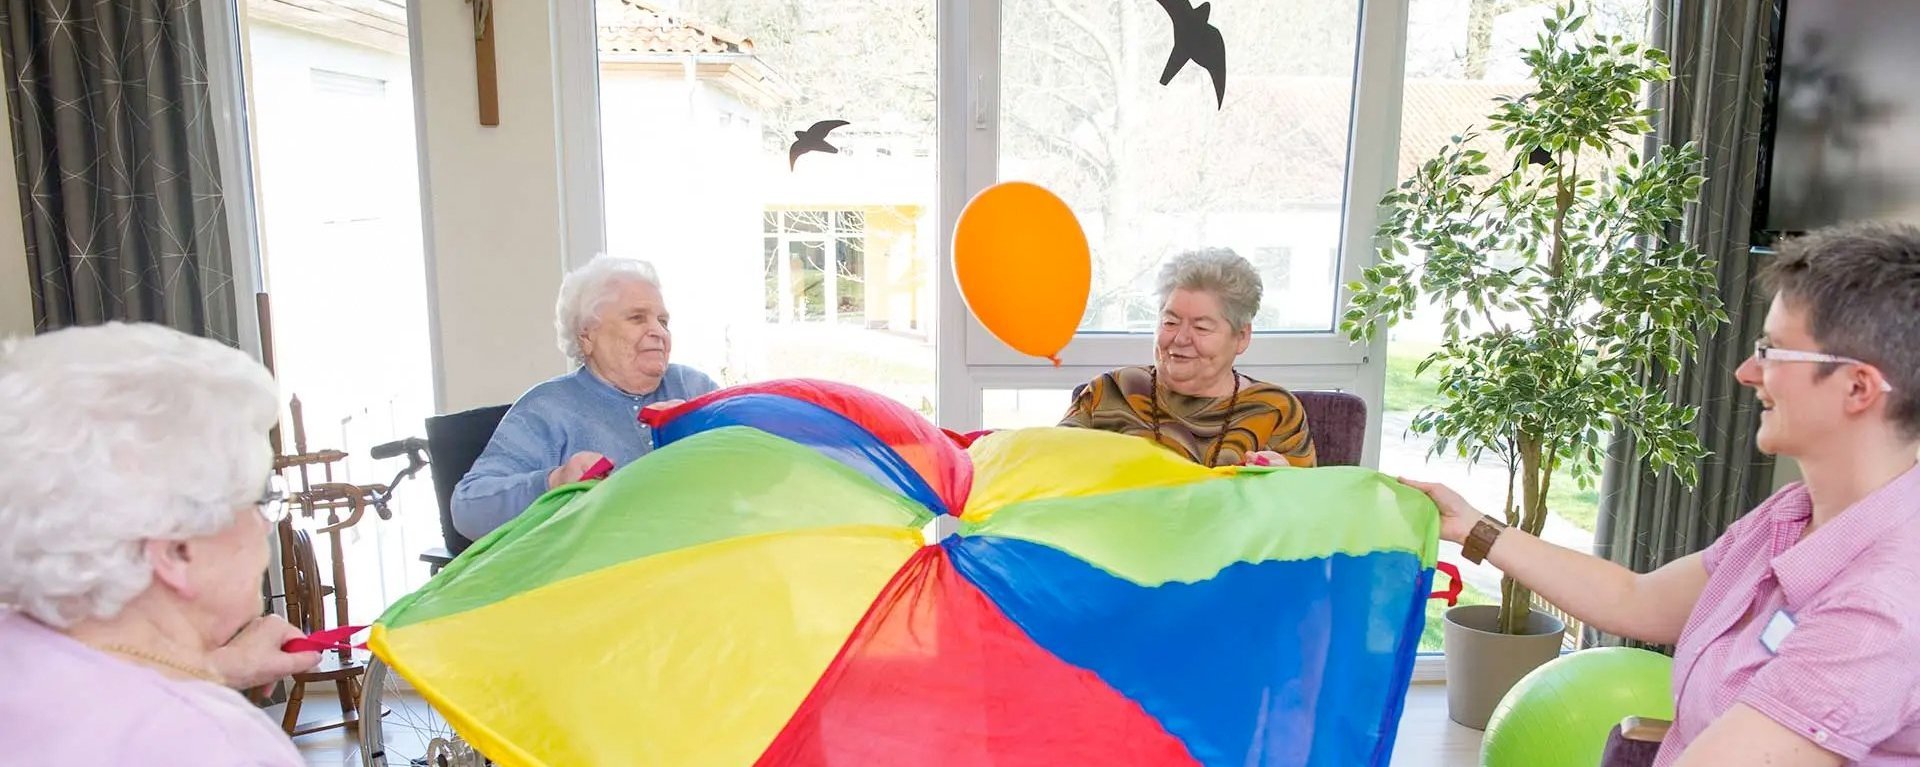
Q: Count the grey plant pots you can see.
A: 1